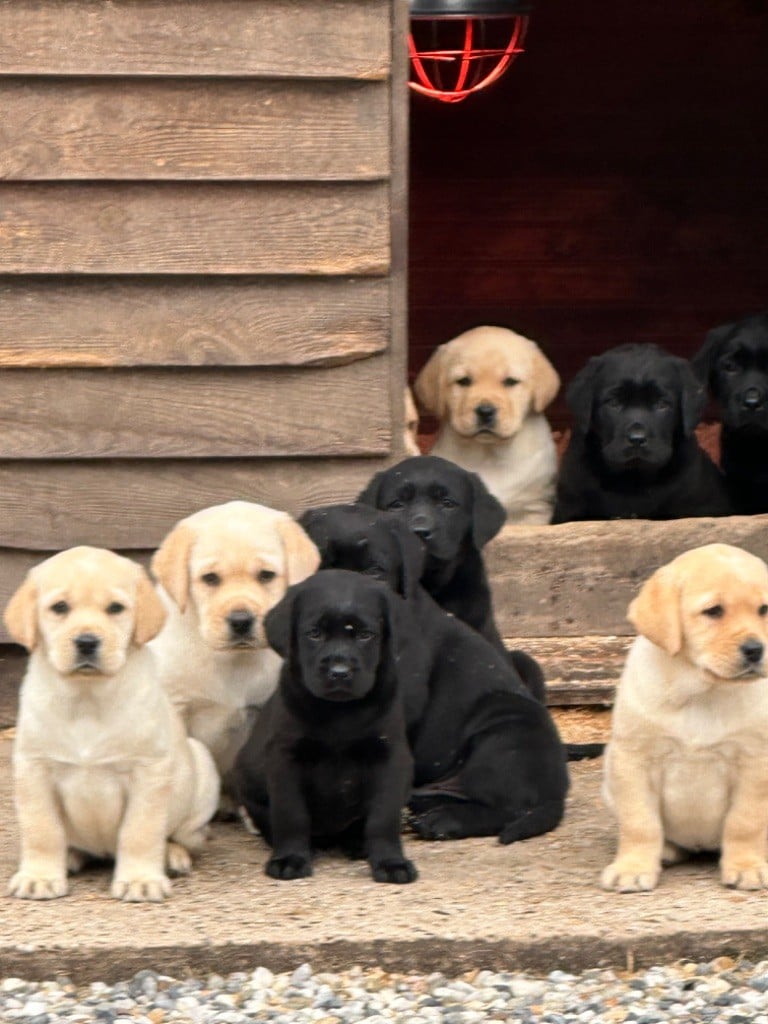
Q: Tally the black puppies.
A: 5